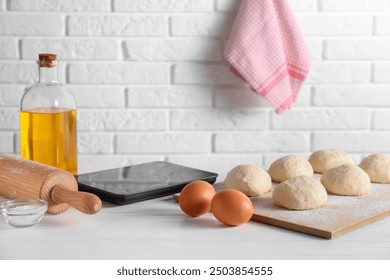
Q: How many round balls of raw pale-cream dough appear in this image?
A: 6